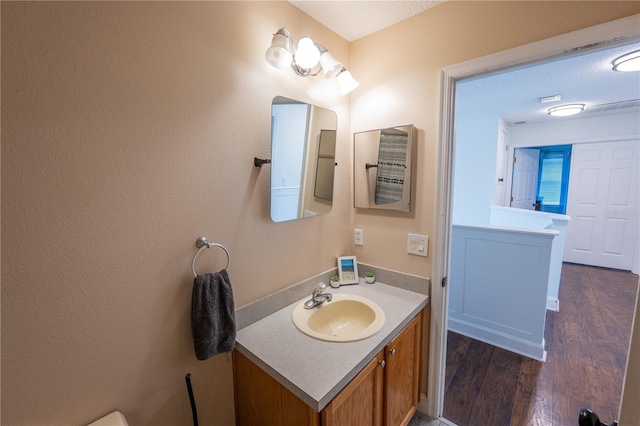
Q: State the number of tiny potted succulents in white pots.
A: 2